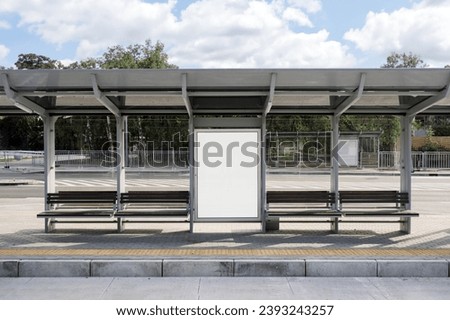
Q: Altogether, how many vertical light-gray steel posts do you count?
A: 6